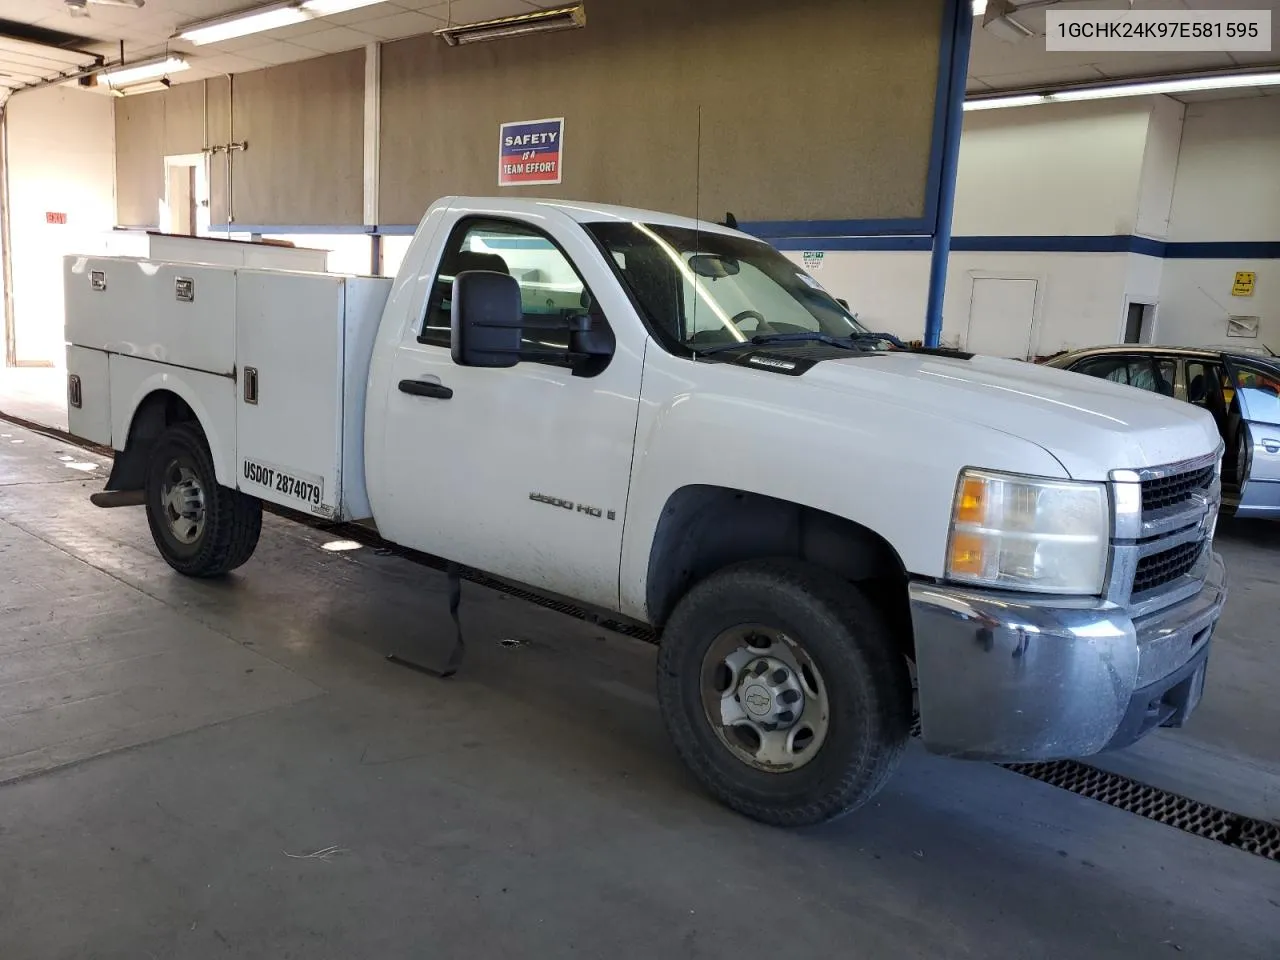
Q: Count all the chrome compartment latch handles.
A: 4